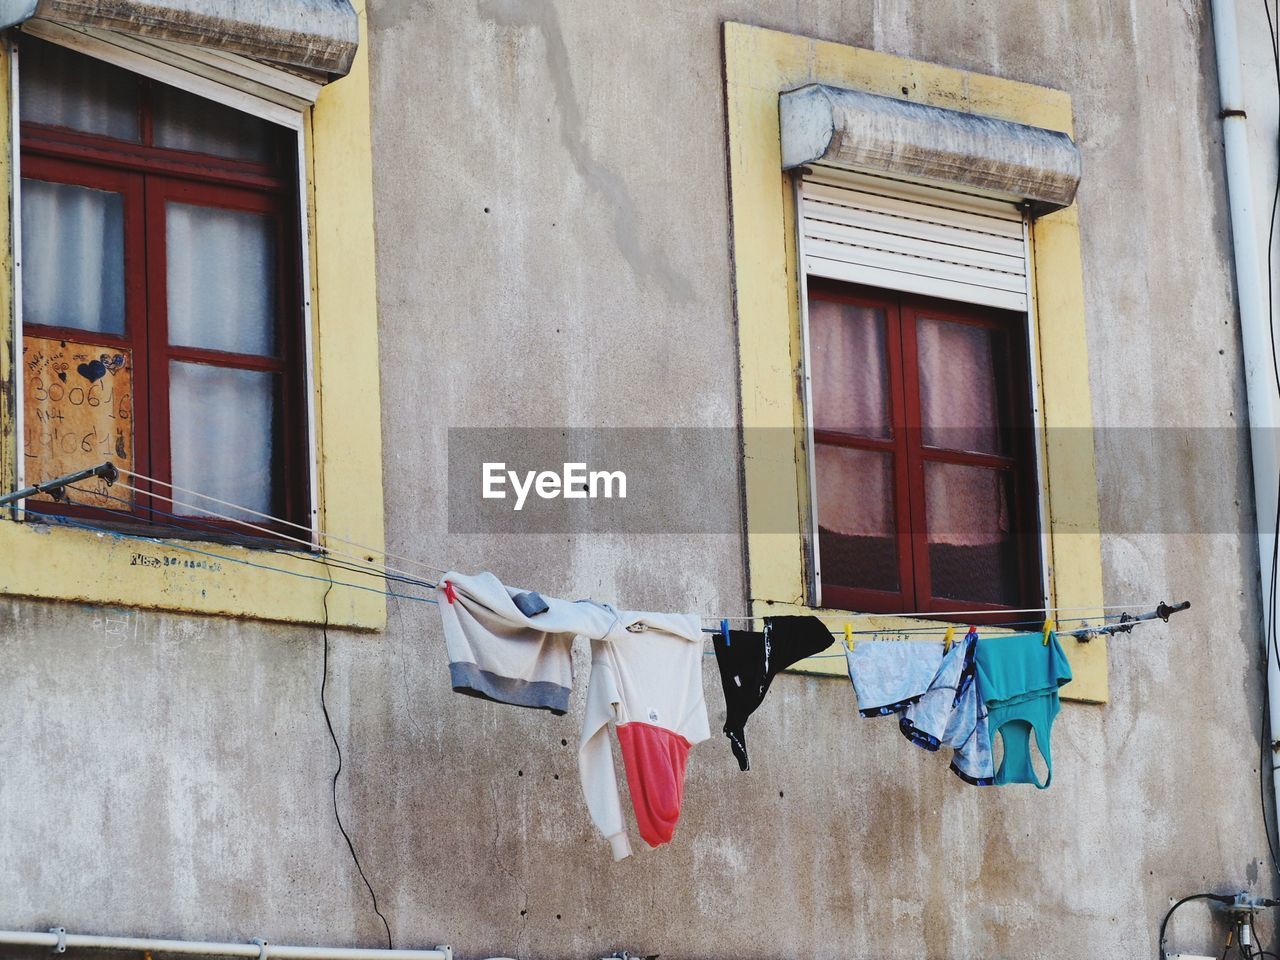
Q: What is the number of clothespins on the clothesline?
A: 6